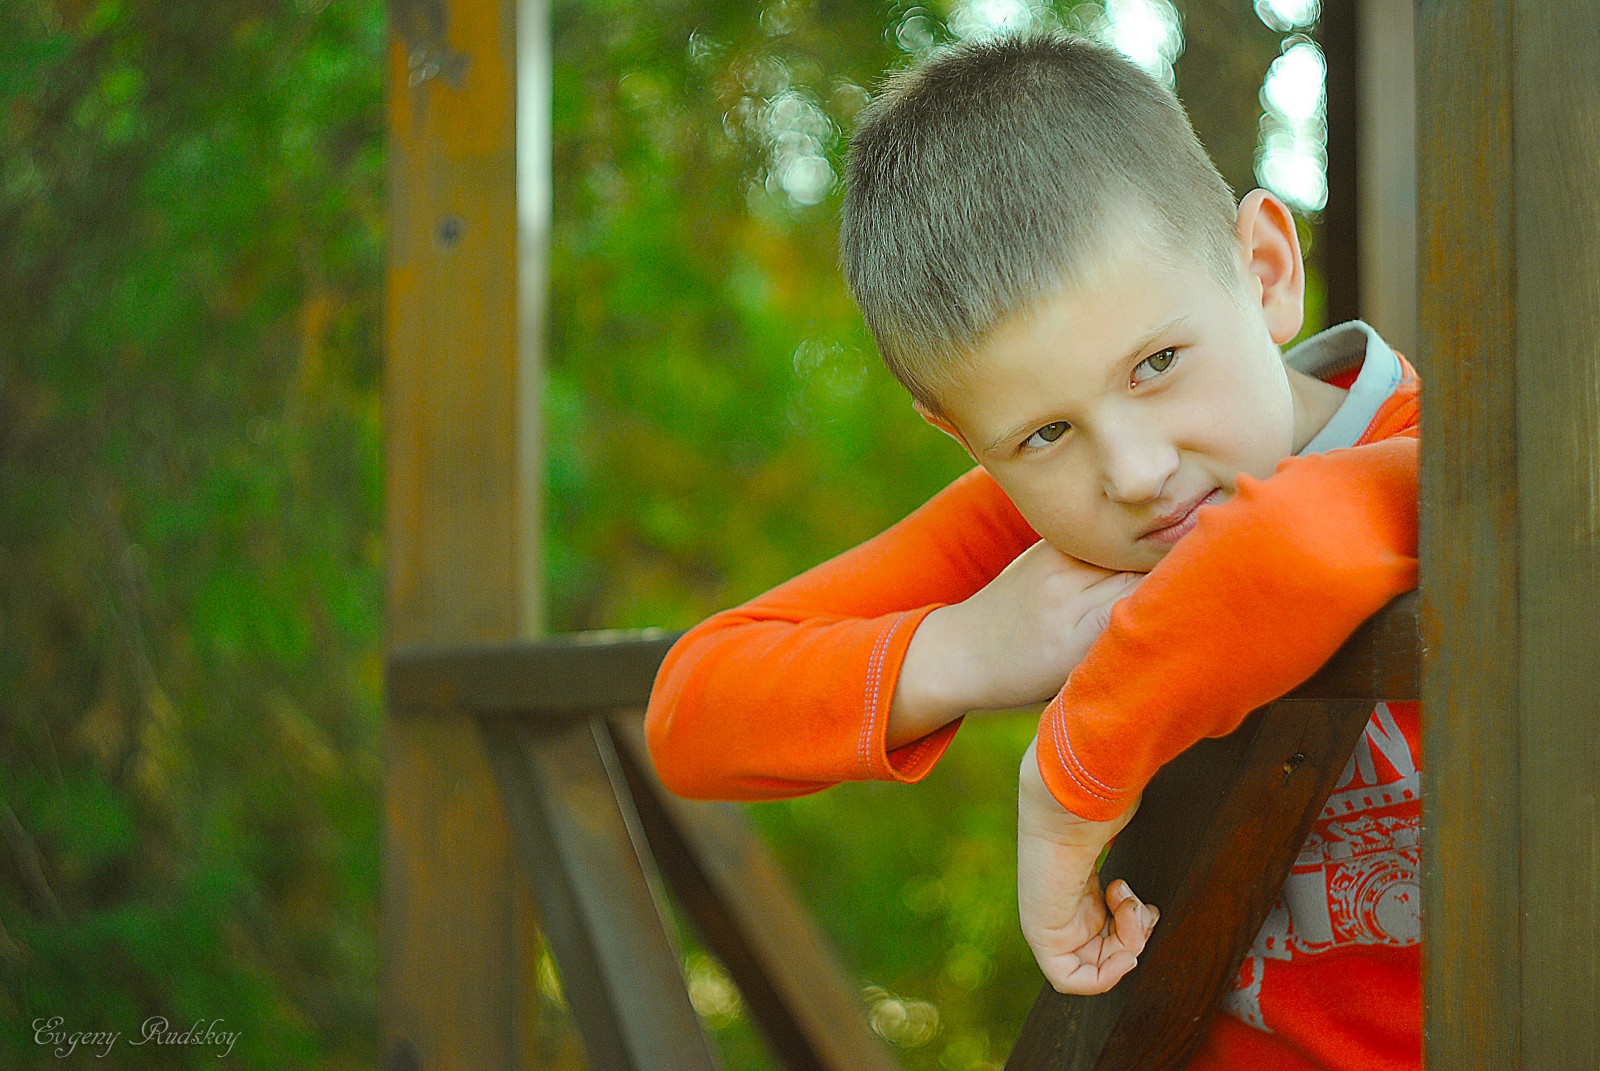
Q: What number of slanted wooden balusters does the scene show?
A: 3